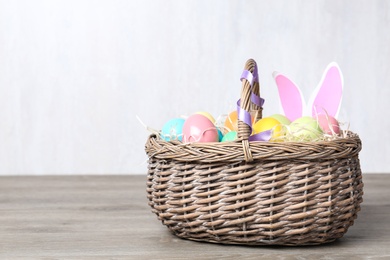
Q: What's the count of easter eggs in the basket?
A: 10